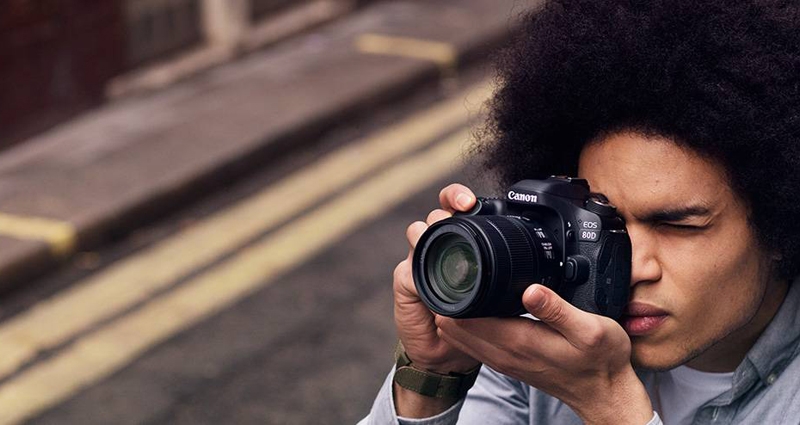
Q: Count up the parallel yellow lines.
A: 2